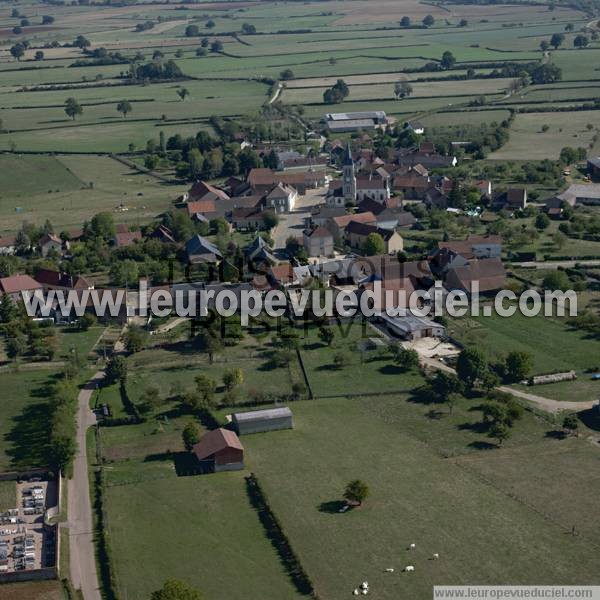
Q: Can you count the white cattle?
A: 7